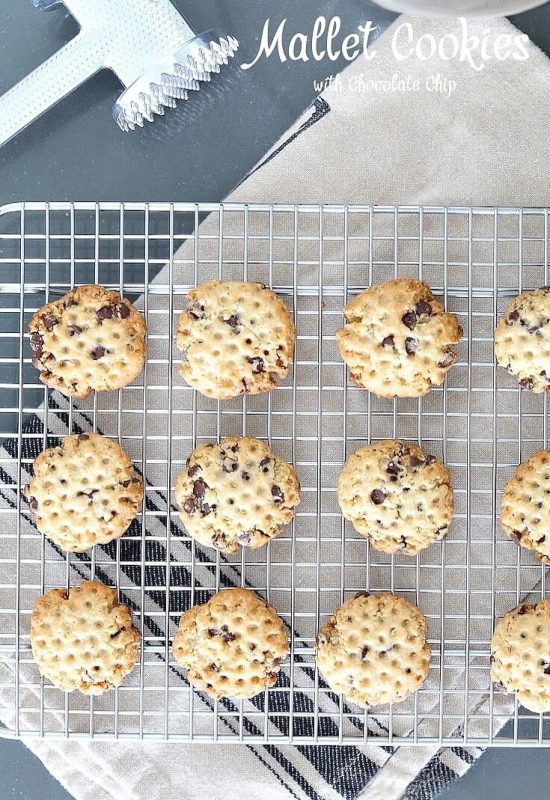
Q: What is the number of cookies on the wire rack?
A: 12